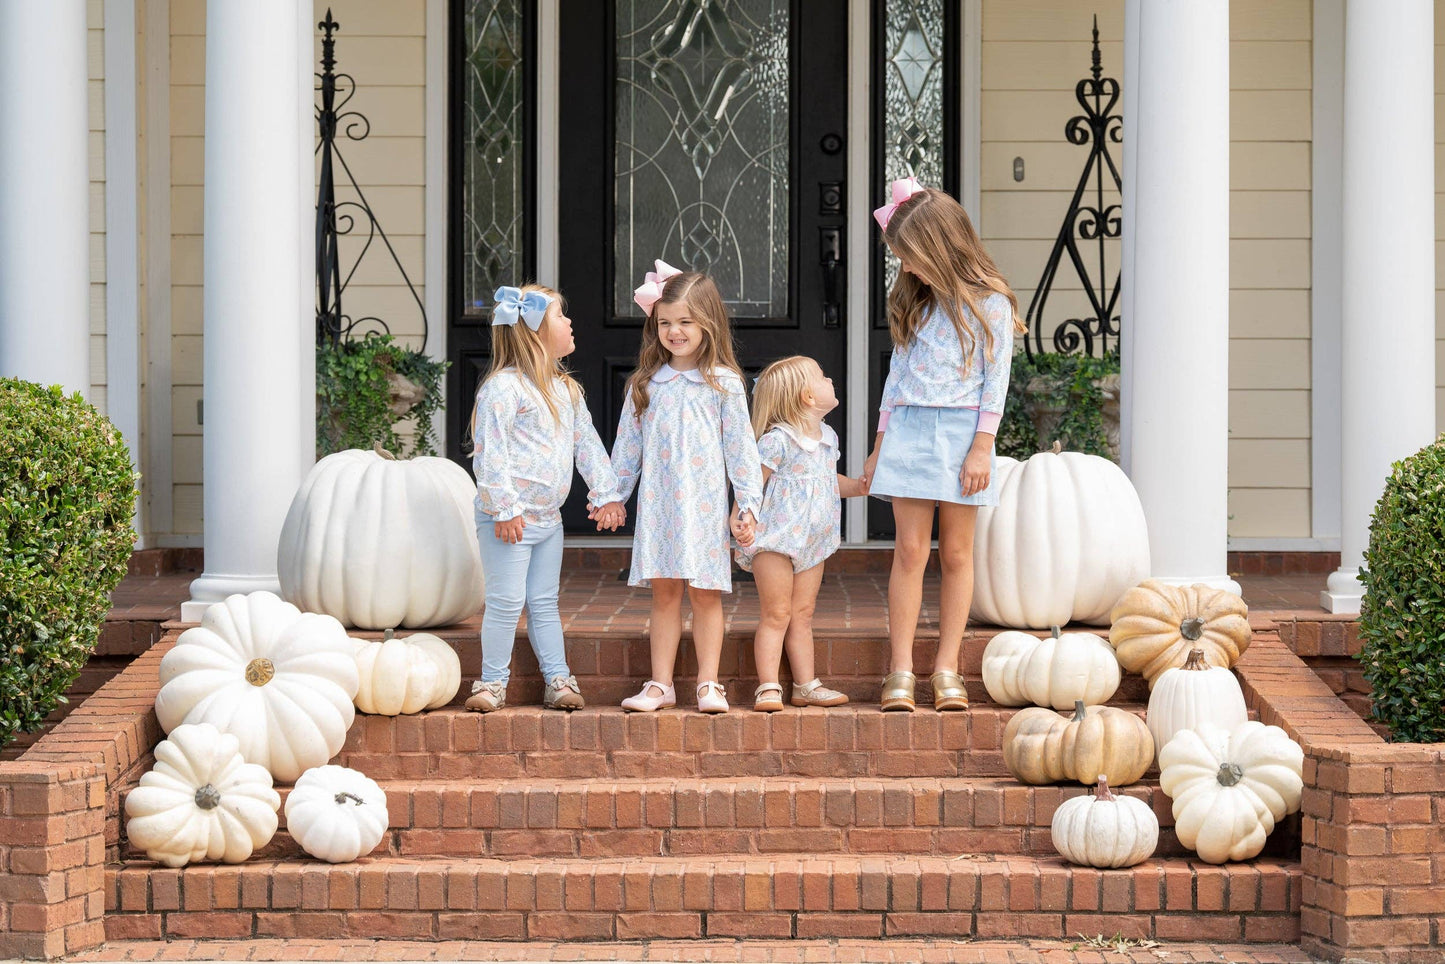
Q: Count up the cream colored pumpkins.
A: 2